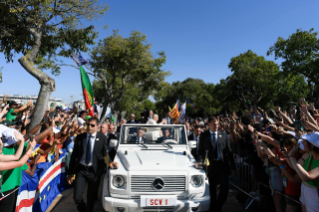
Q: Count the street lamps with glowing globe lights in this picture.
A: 0